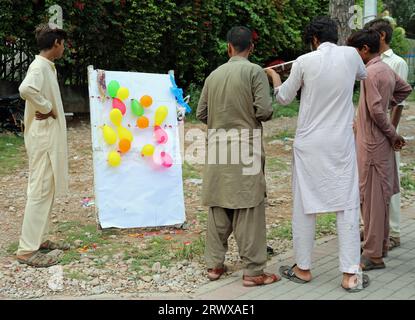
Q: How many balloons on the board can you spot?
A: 15